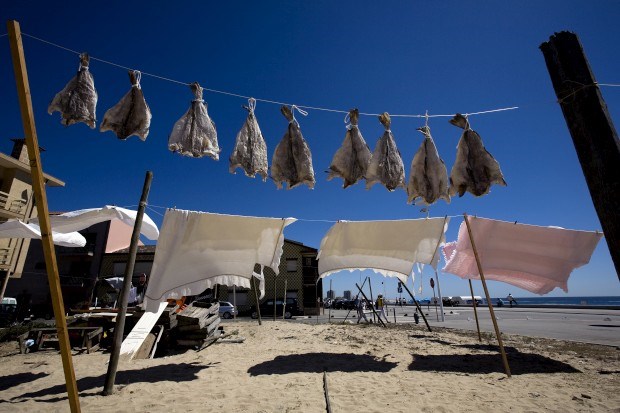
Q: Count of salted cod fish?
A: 9